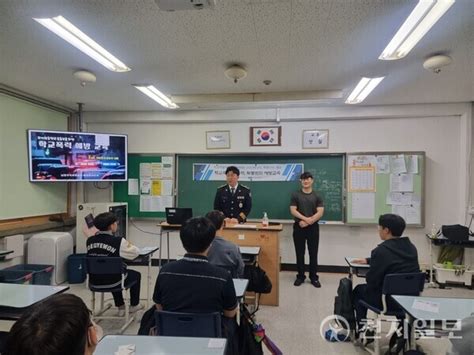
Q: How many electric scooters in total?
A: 0